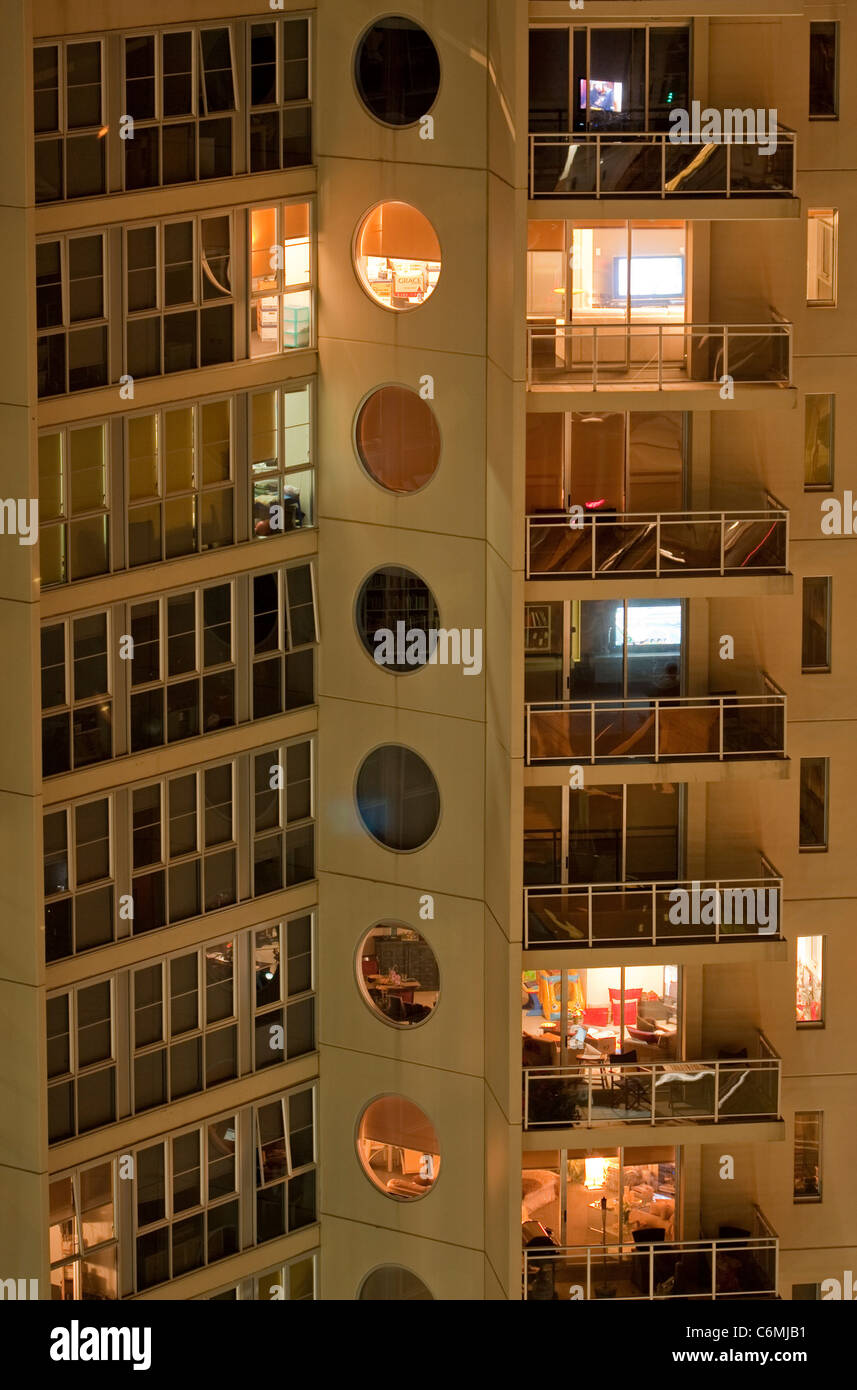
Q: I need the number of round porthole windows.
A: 8